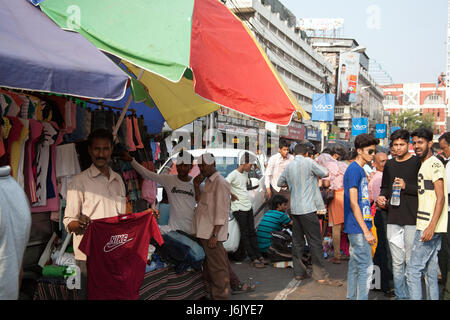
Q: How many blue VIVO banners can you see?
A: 3